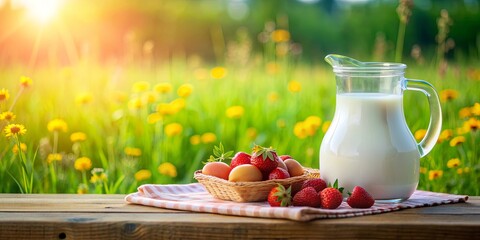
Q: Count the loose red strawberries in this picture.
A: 5